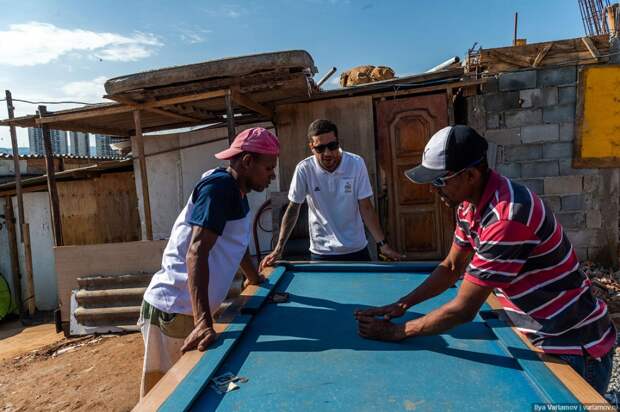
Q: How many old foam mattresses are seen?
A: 1